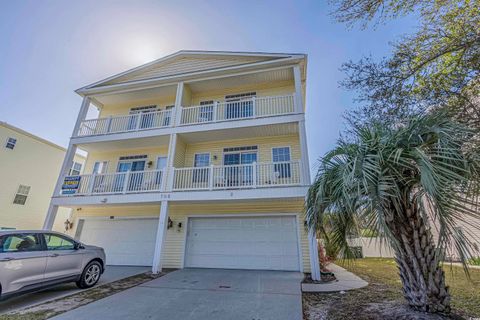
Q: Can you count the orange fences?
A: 0